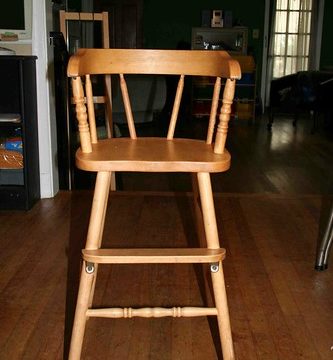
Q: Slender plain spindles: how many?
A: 4